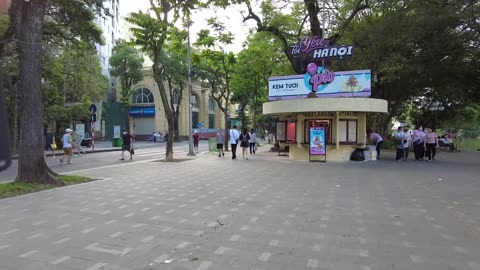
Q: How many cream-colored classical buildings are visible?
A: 1